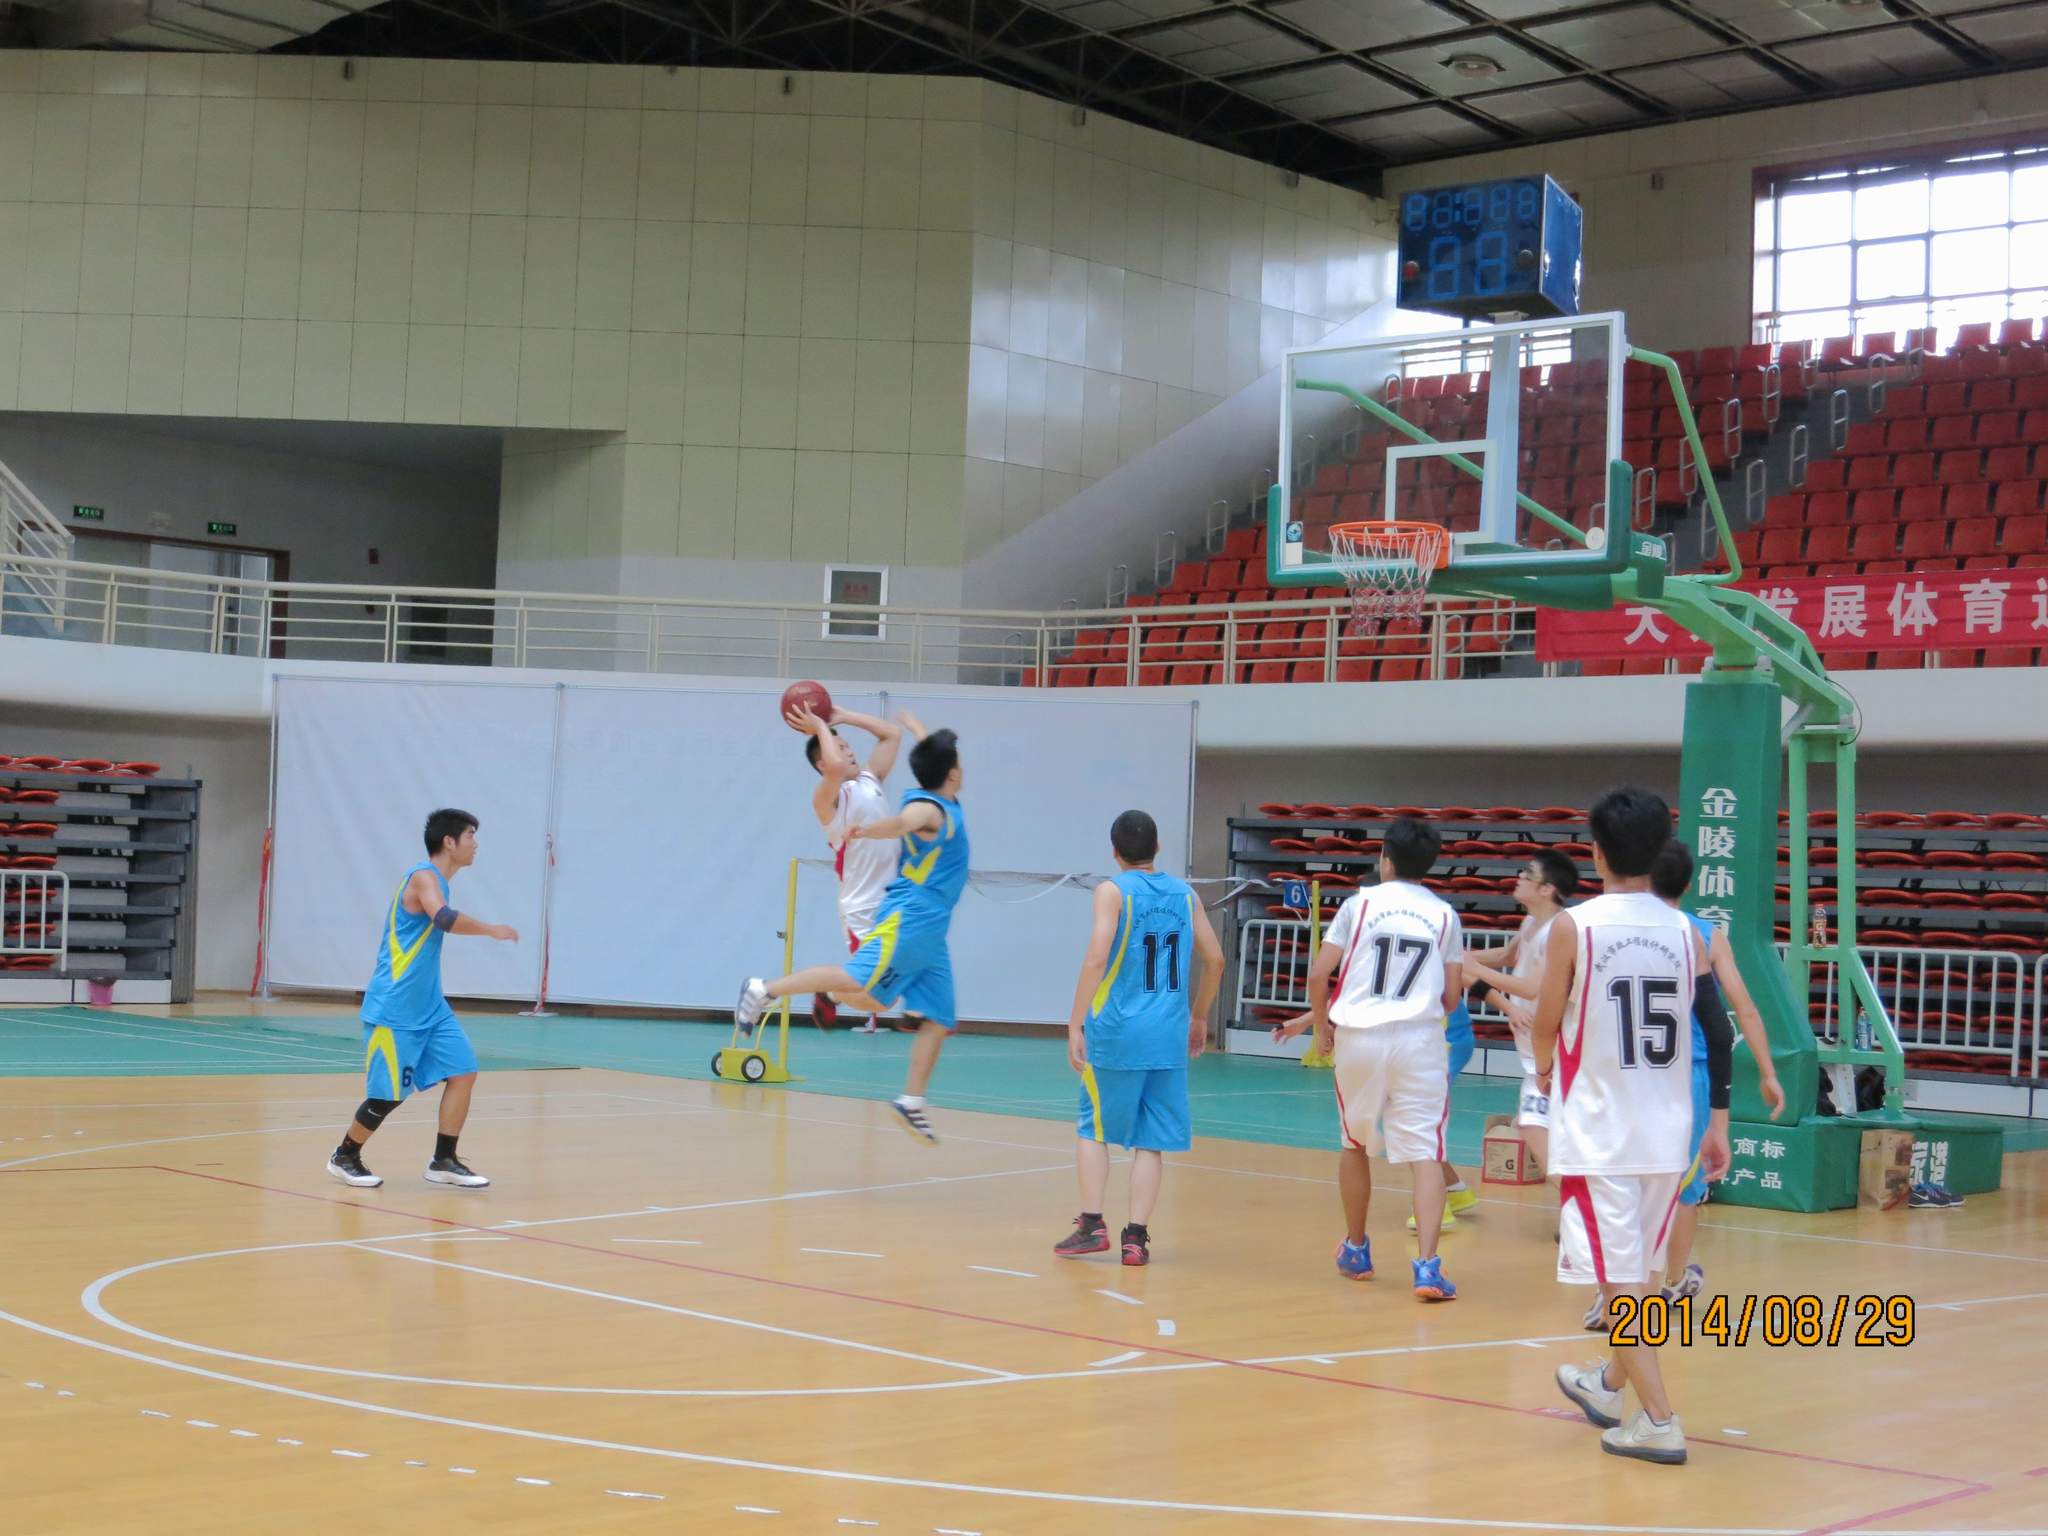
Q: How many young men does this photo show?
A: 9